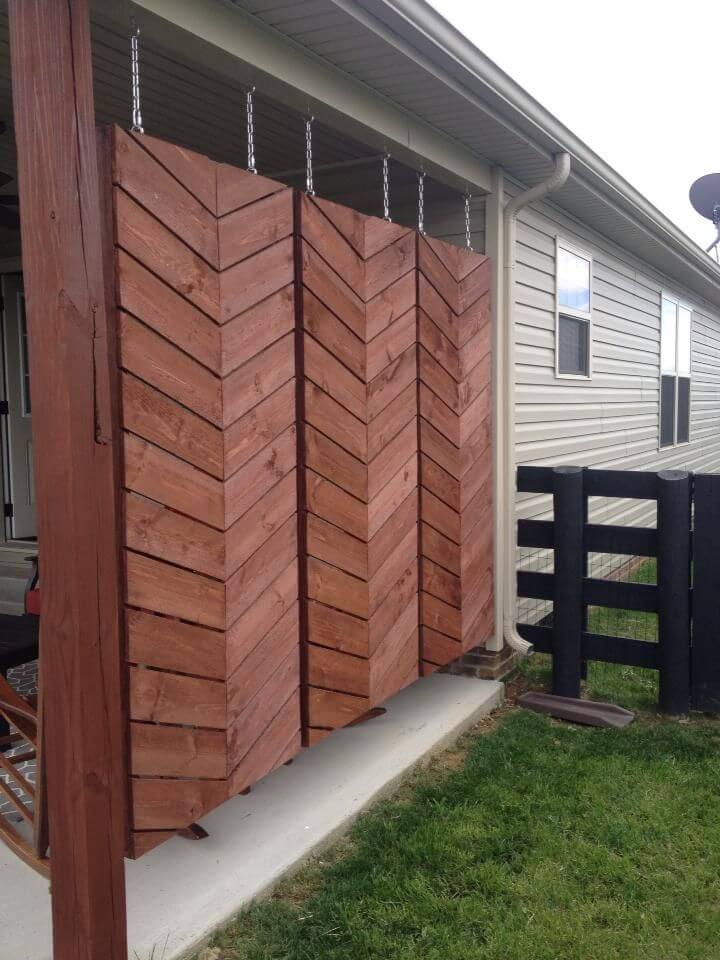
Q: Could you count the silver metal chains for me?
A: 6